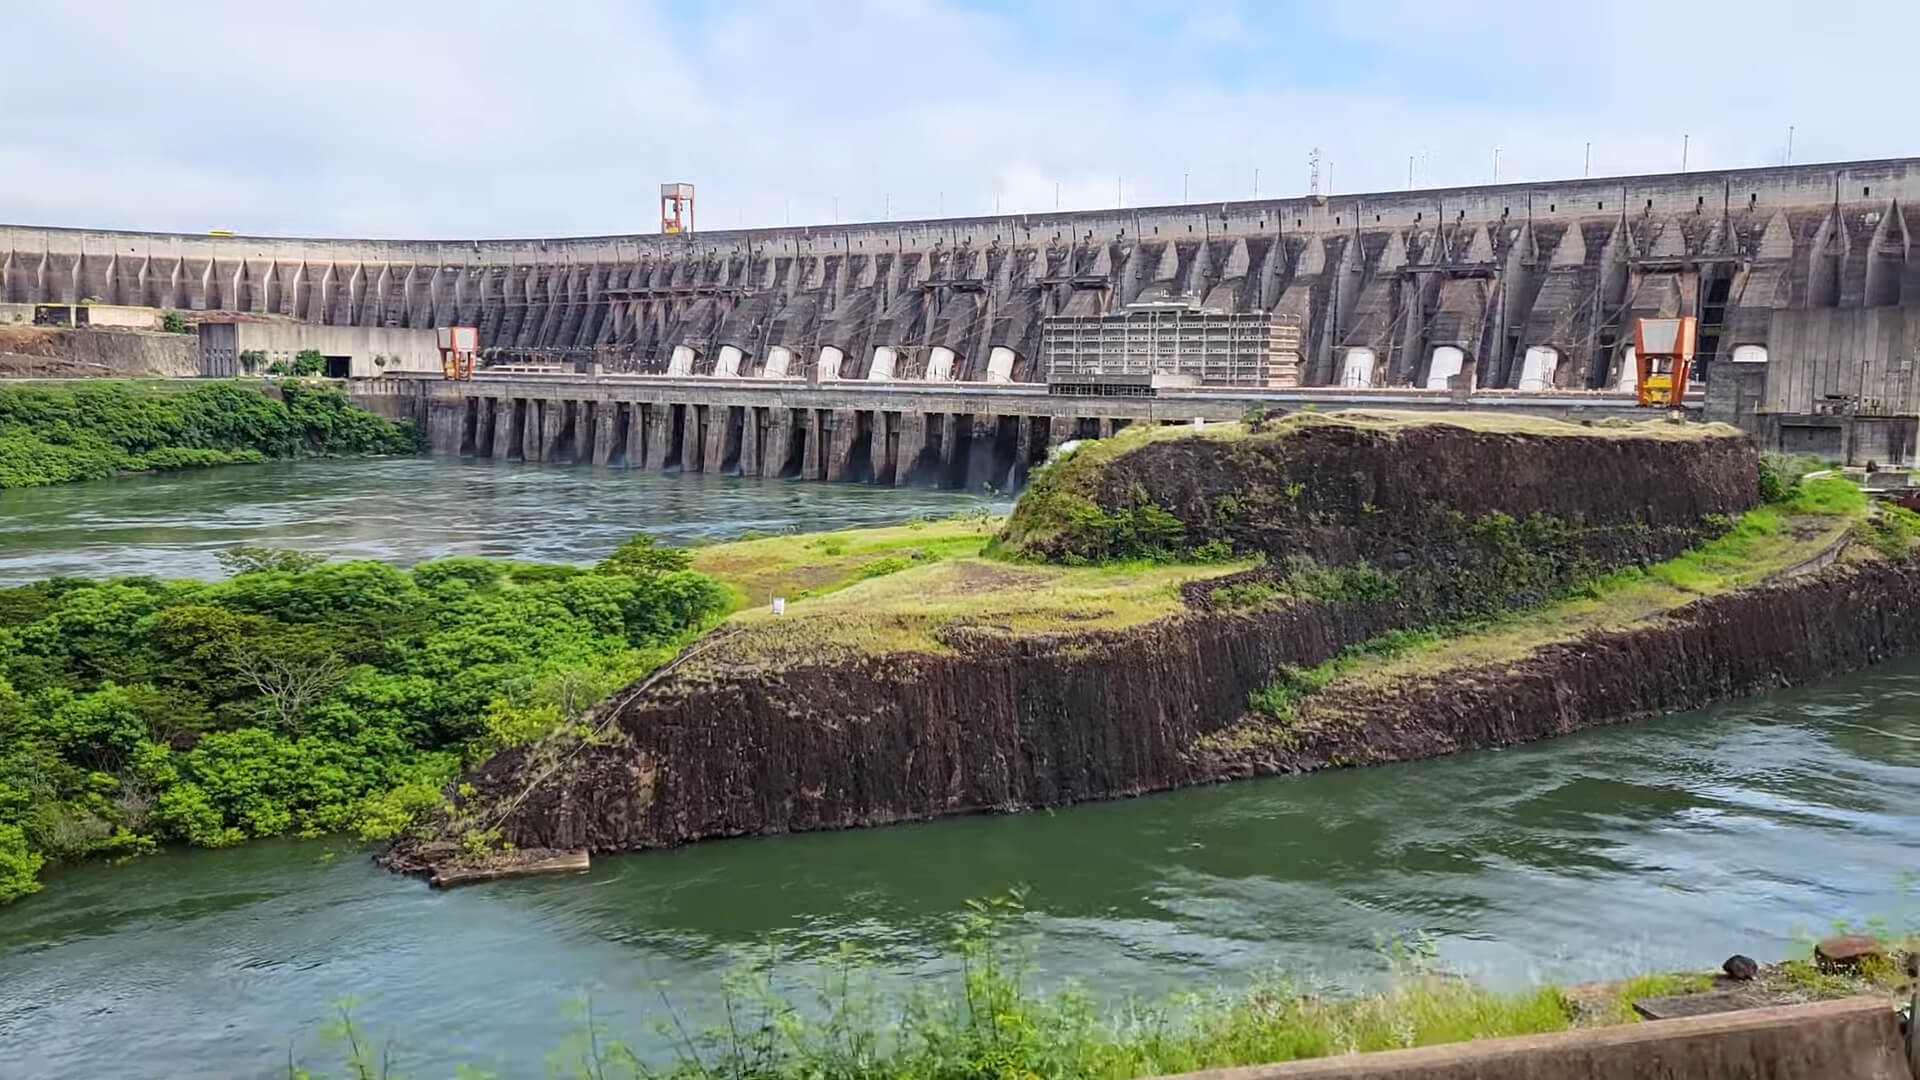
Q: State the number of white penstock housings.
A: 12